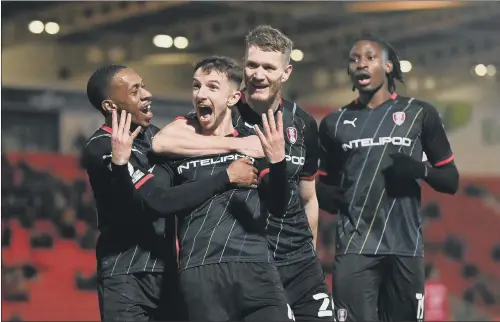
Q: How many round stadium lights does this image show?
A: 8